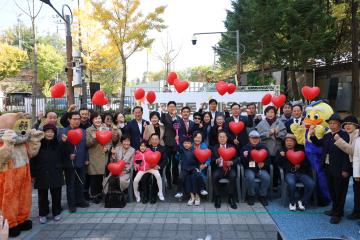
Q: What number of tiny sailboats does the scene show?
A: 0